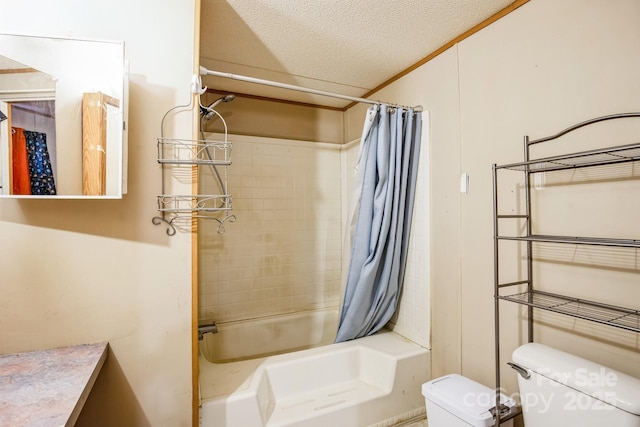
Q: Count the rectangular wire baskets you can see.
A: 2